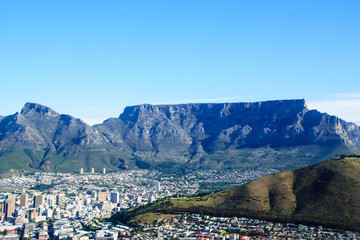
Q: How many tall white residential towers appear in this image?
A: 3